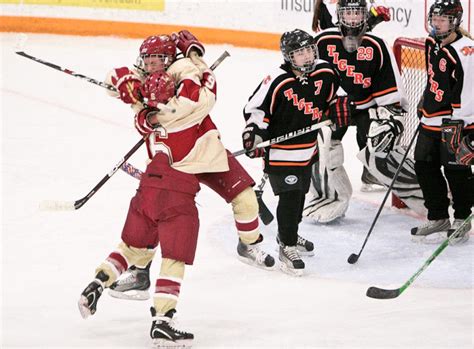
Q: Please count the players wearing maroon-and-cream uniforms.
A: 2